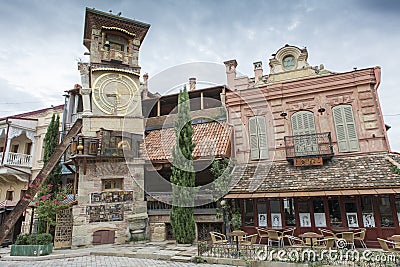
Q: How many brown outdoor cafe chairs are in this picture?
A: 14